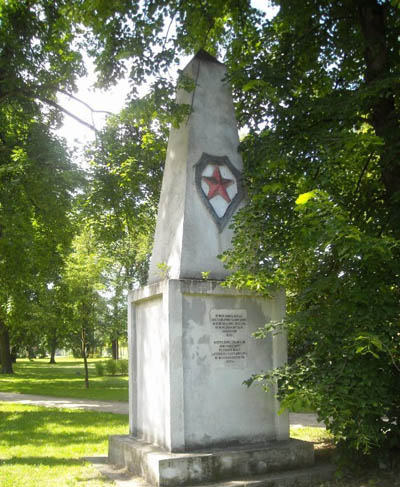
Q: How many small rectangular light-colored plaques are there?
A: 1